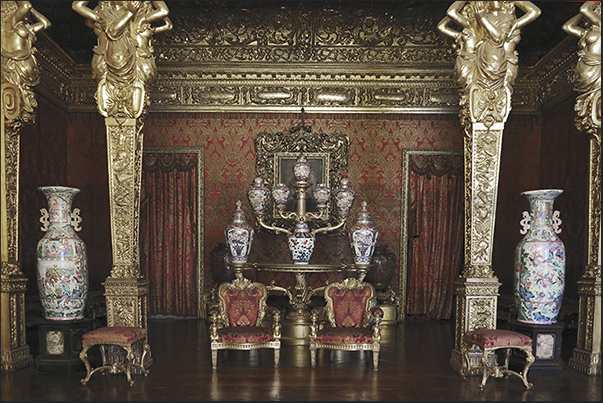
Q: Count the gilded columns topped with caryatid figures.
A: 4